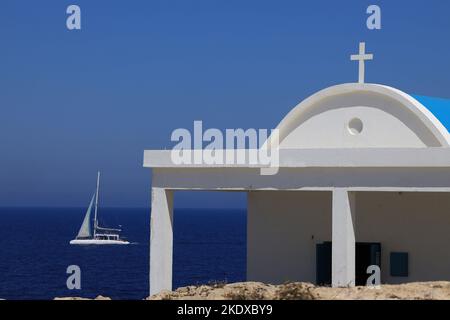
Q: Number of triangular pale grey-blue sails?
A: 1